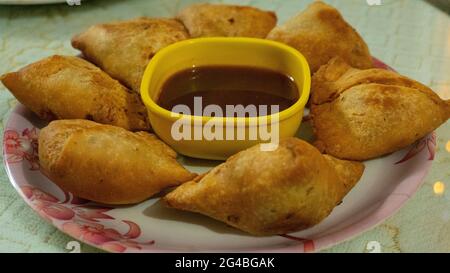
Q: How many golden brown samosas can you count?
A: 7